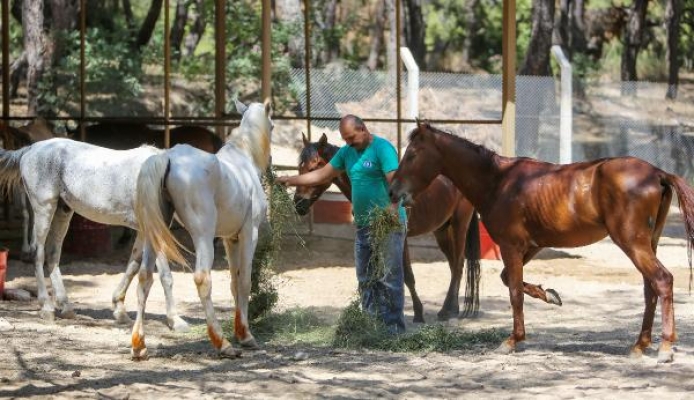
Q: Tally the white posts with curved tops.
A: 2